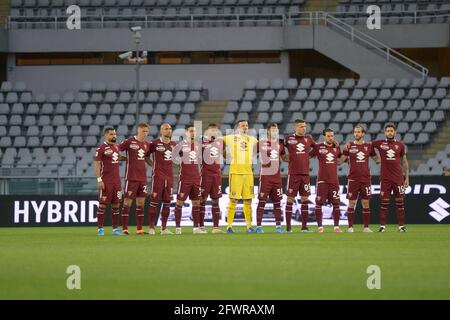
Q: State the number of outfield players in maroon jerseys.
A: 10